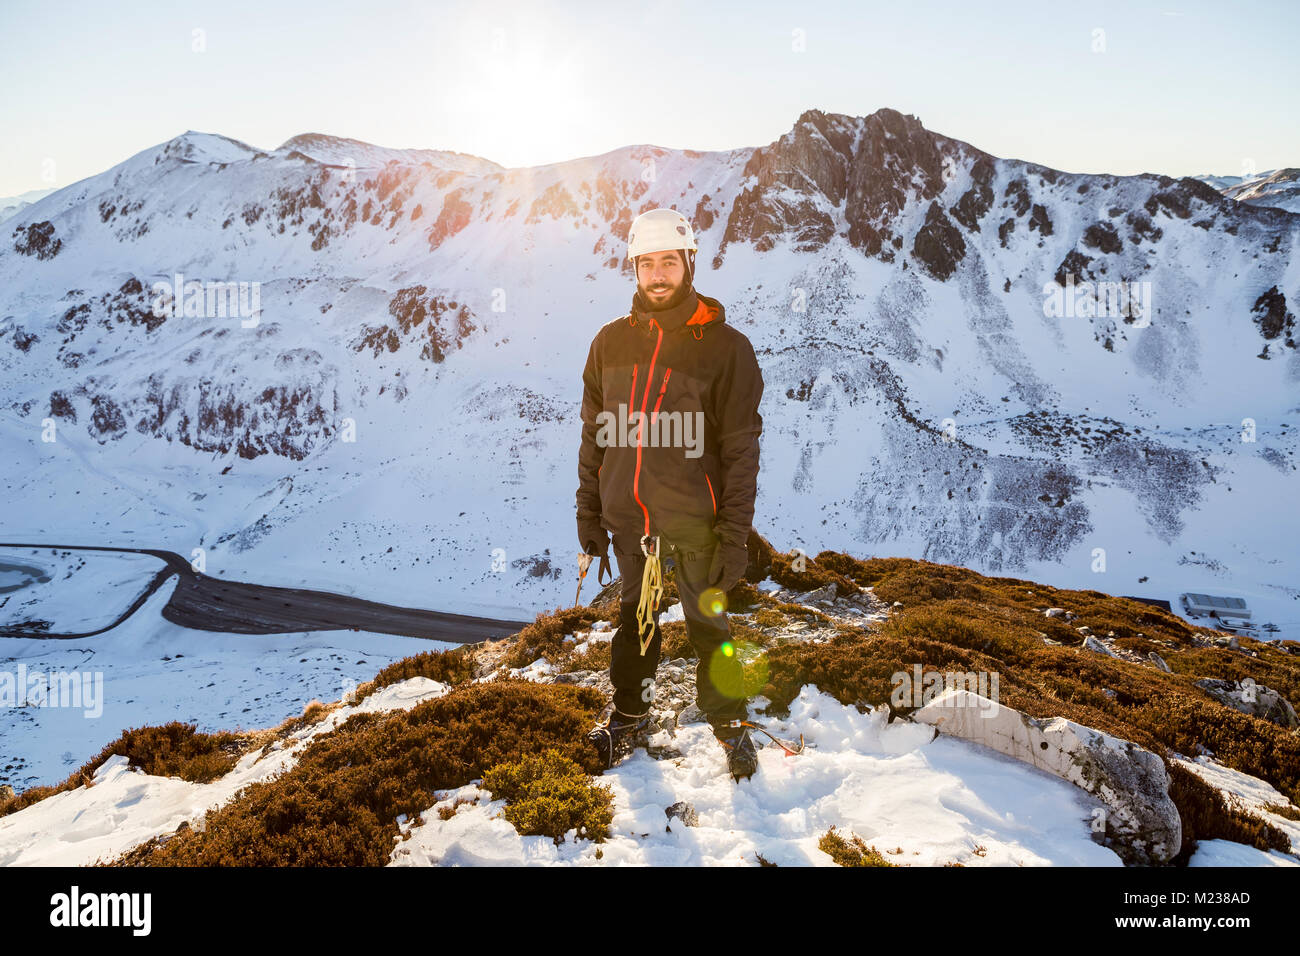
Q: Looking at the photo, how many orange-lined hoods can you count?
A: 1